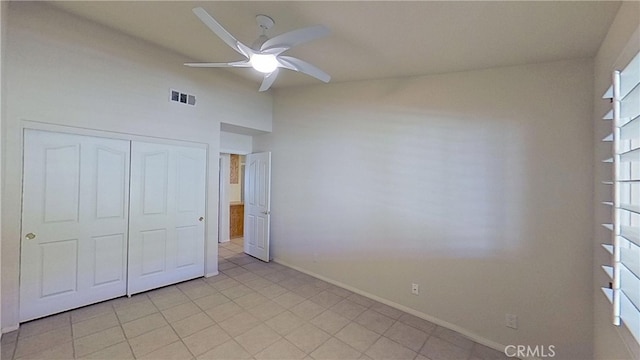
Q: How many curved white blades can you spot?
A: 5